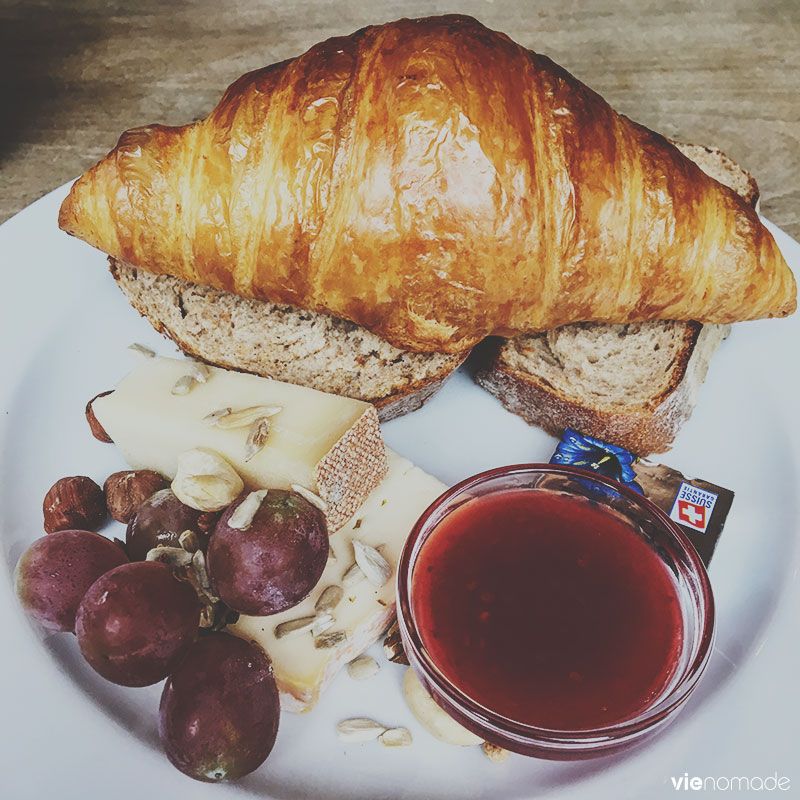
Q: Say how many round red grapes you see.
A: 5